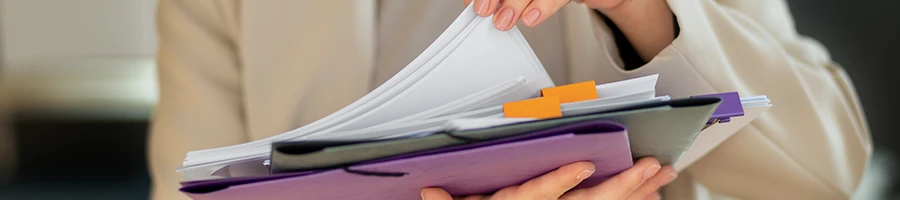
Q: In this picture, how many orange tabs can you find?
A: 2